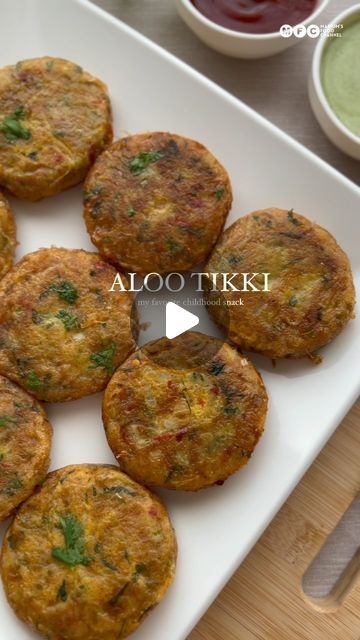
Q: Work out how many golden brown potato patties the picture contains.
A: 8